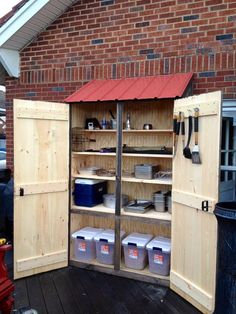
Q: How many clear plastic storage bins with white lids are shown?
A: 4